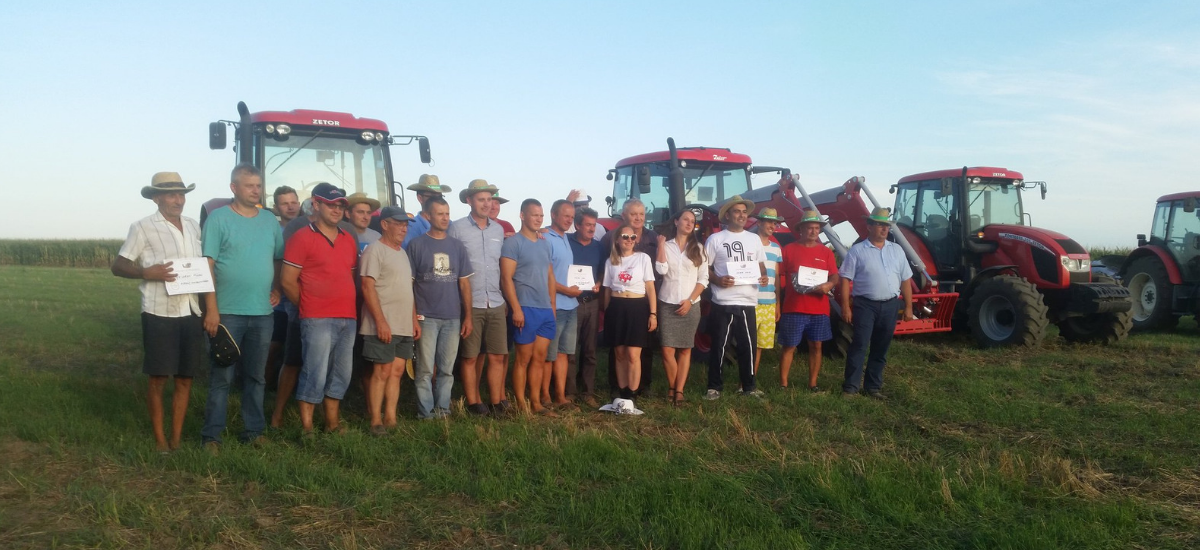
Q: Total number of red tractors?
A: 4